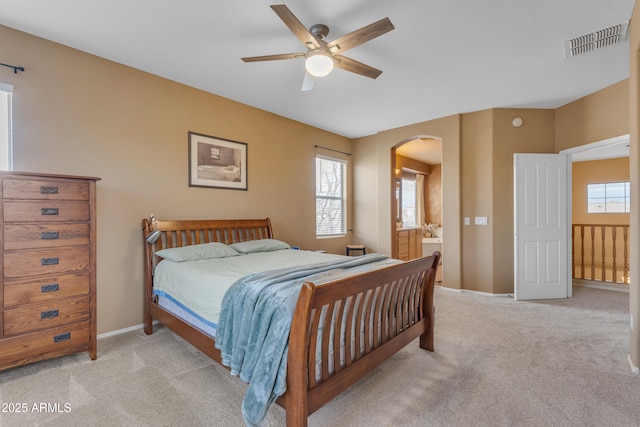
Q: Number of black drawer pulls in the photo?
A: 7